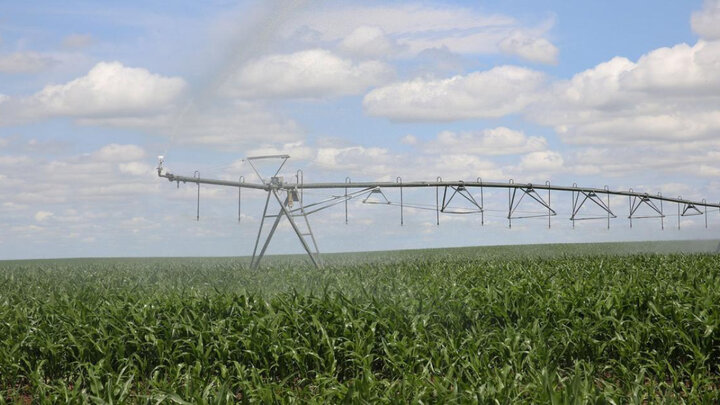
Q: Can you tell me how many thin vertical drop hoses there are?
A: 15